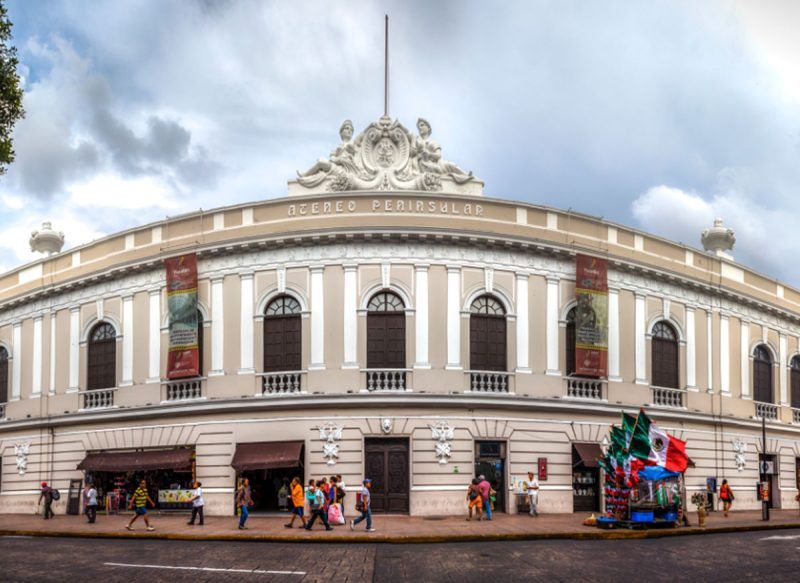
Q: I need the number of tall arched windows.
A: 10